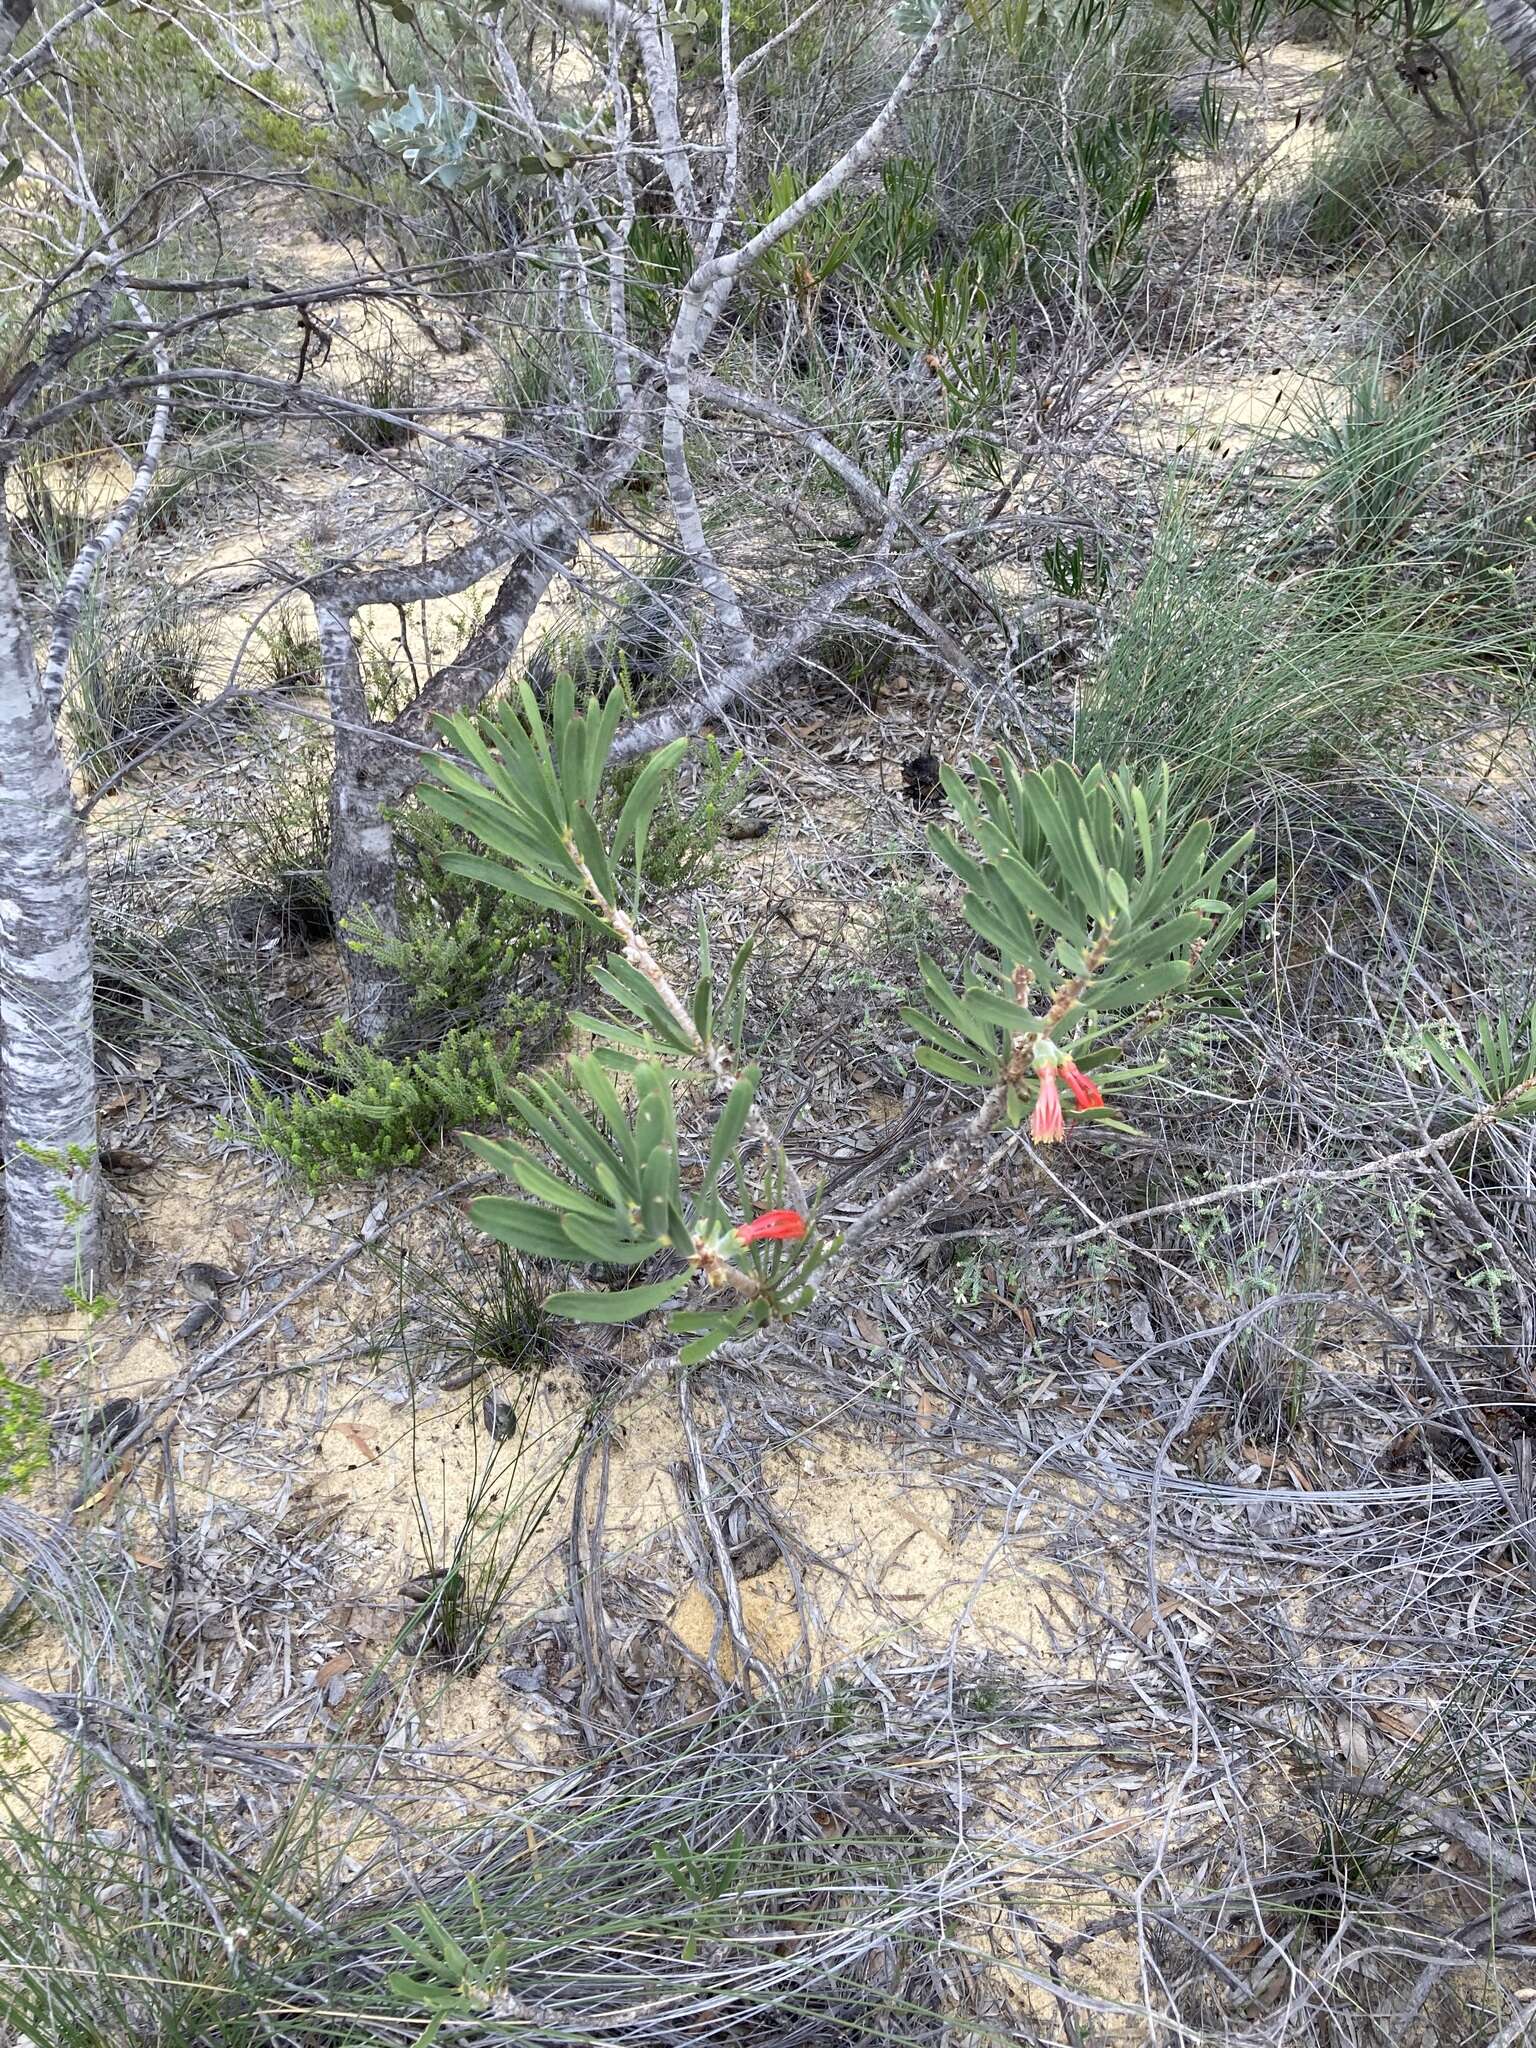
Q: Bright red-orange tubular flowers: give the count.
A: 3